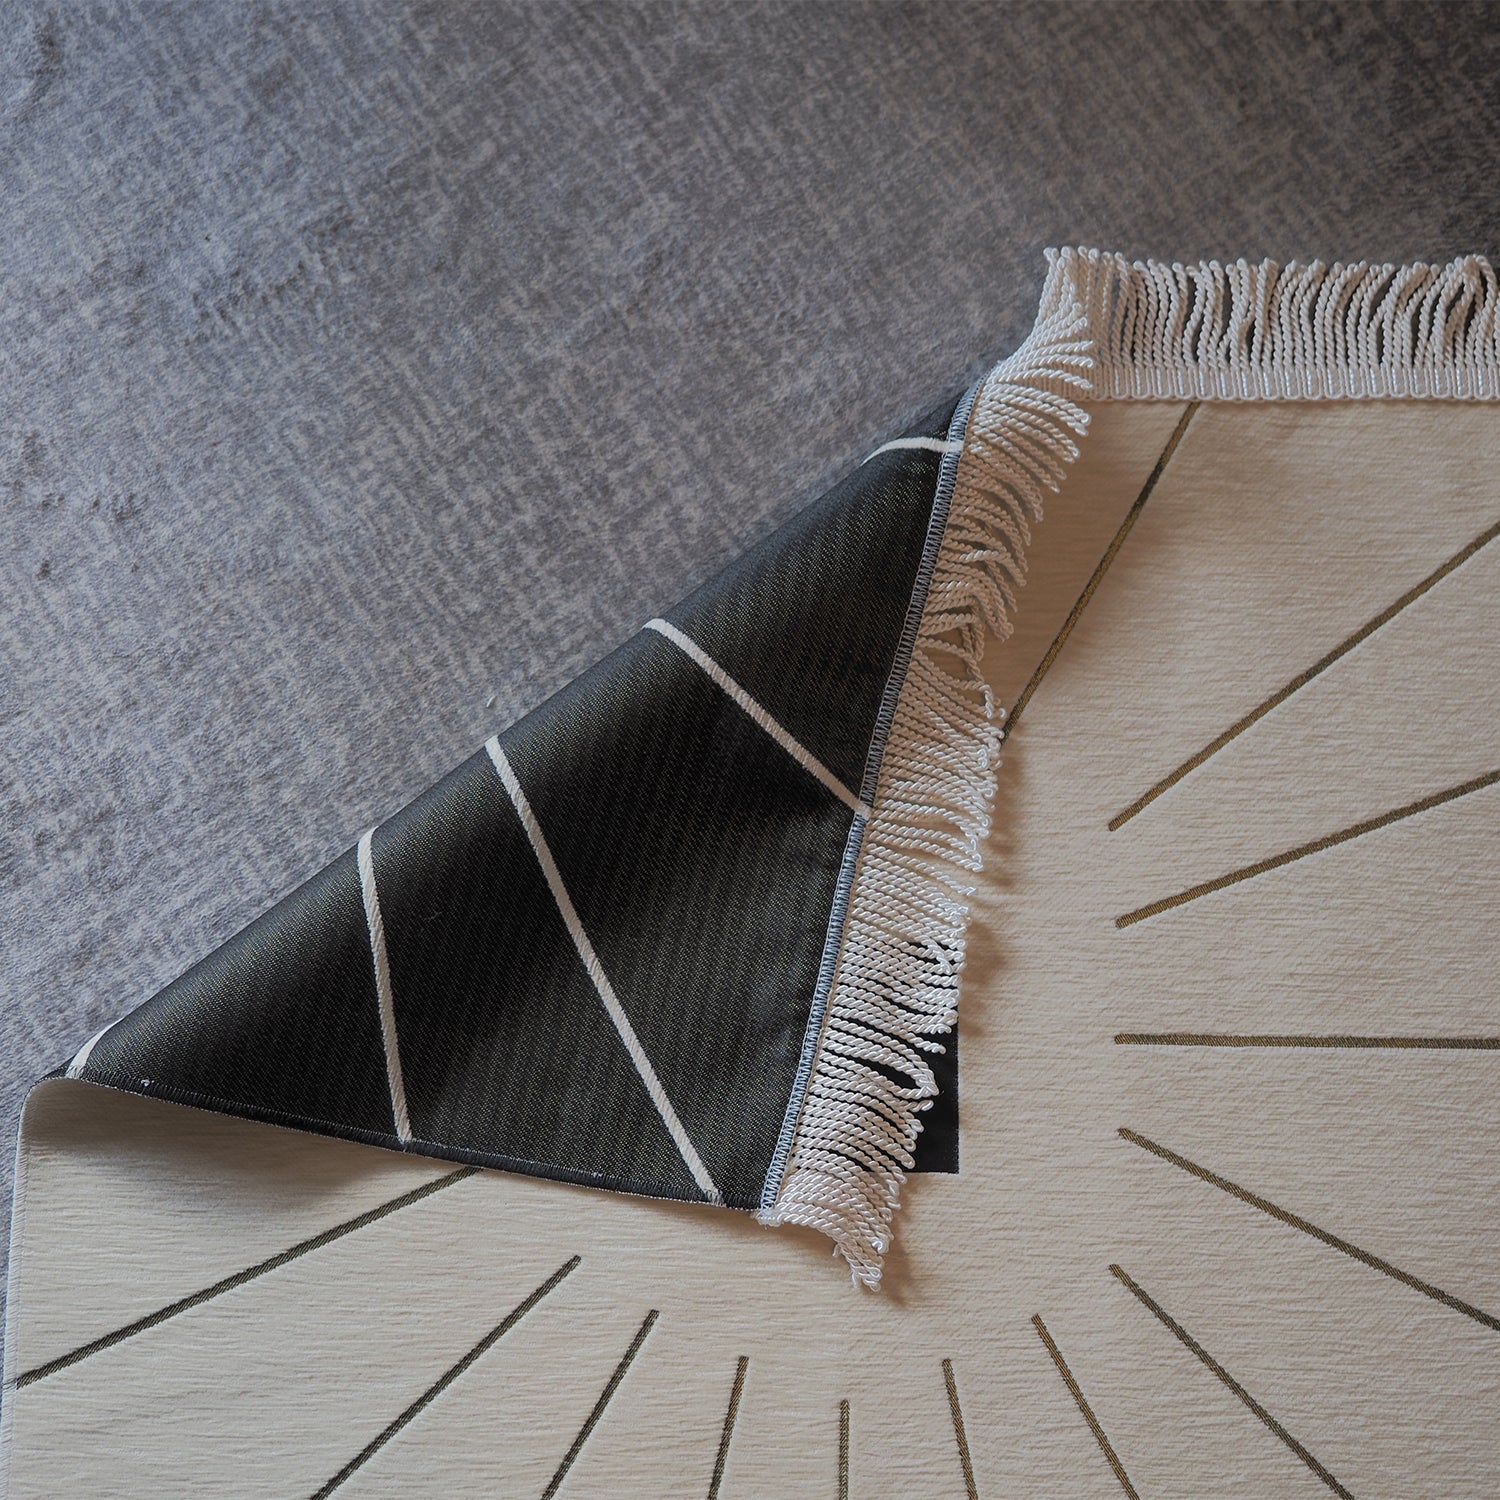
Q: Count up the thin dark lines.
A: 13